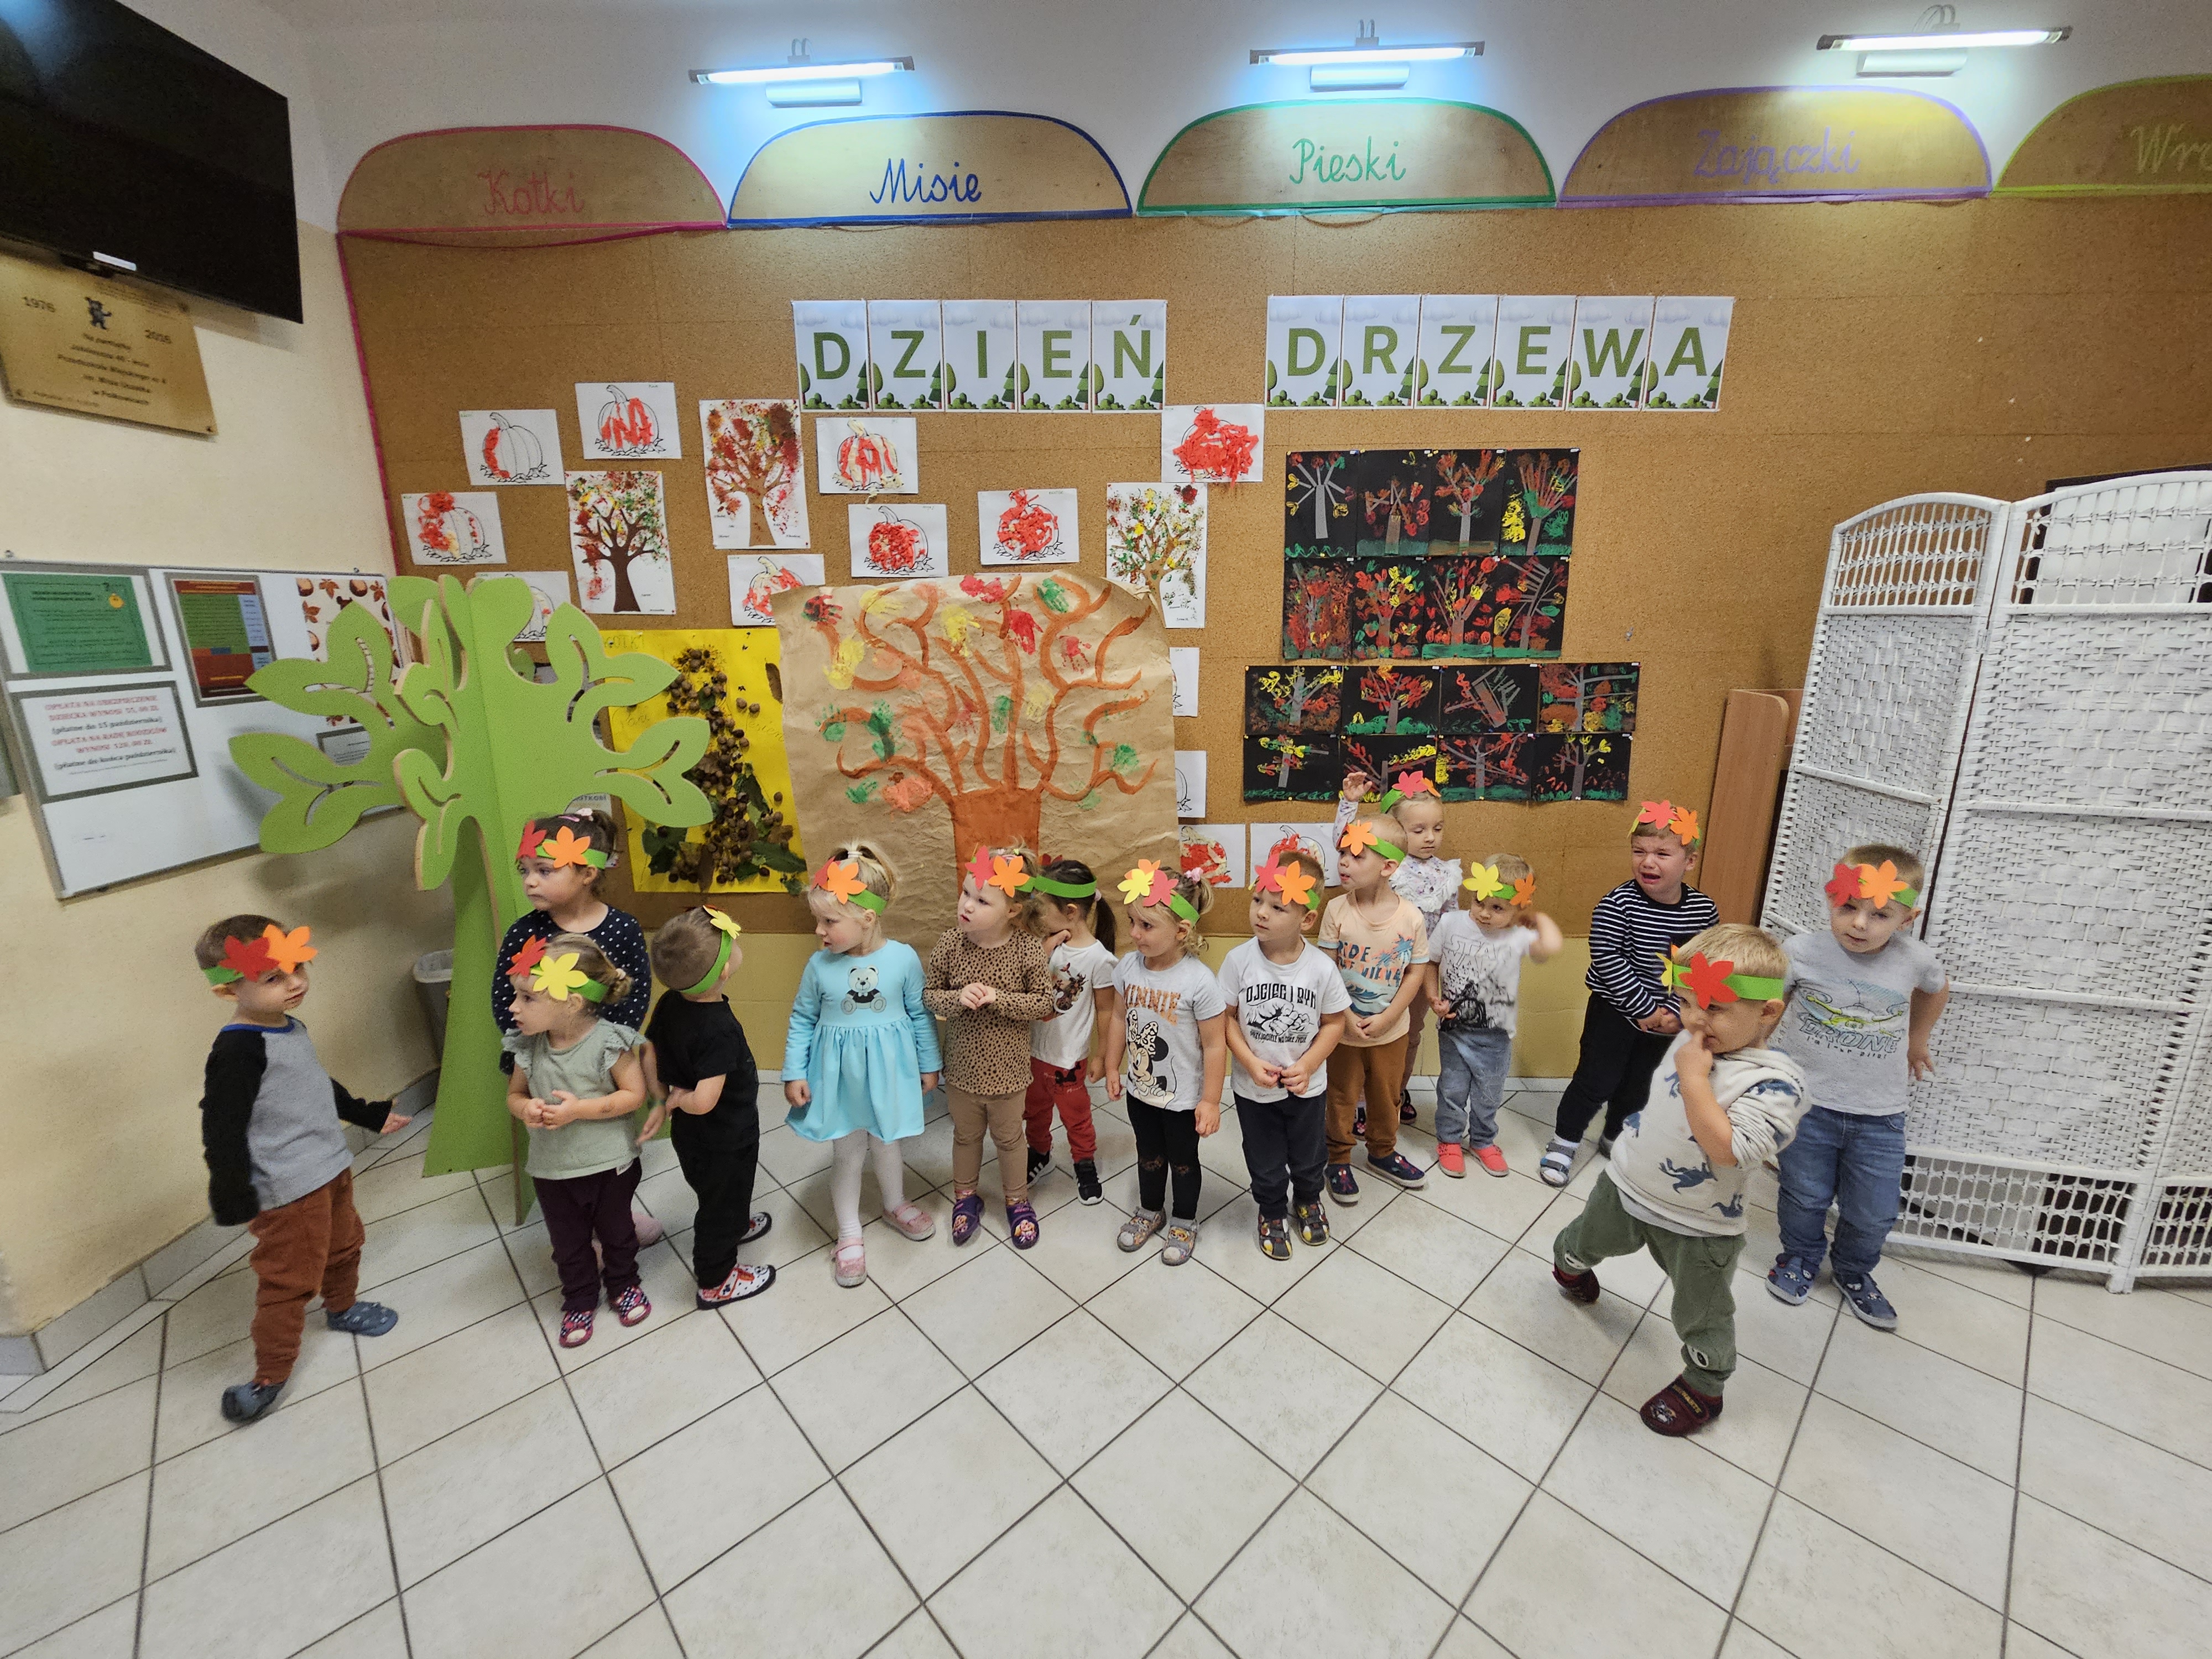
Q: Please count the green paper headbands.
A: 15